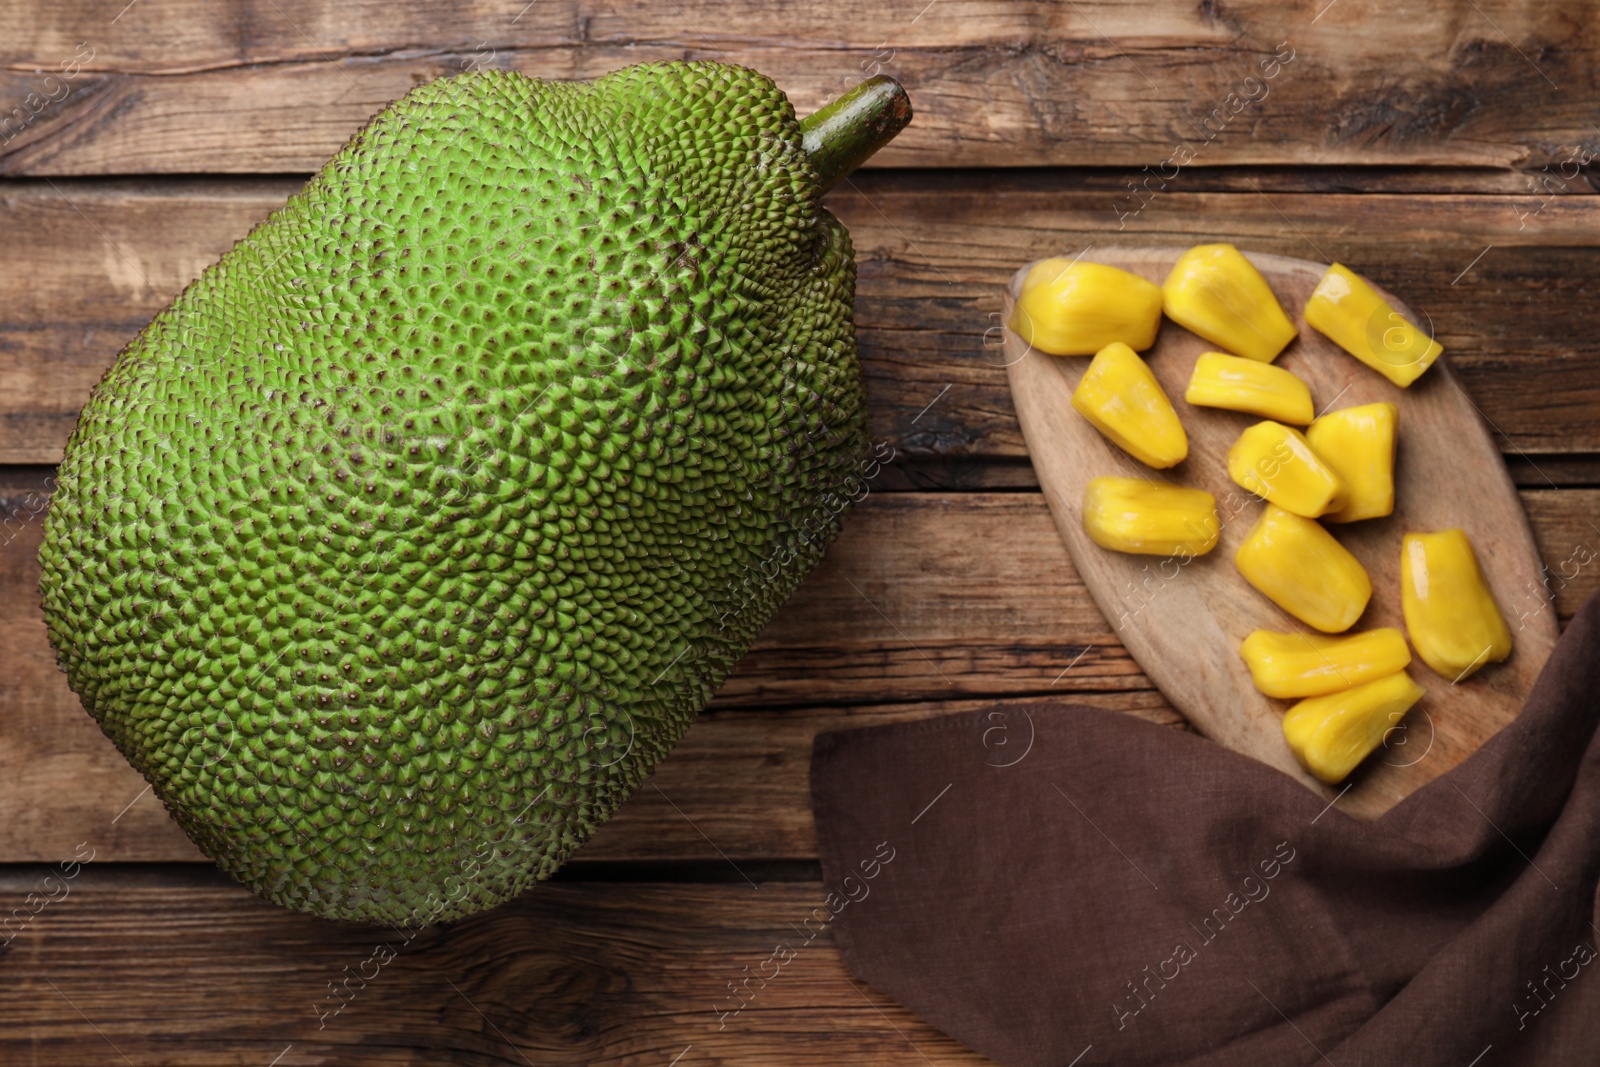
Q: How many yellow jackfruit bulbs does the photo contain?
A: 12